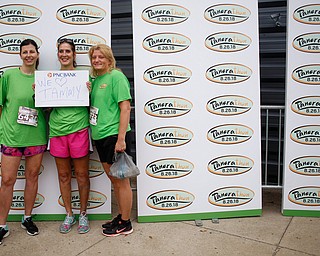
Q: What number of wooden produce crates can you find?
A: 0